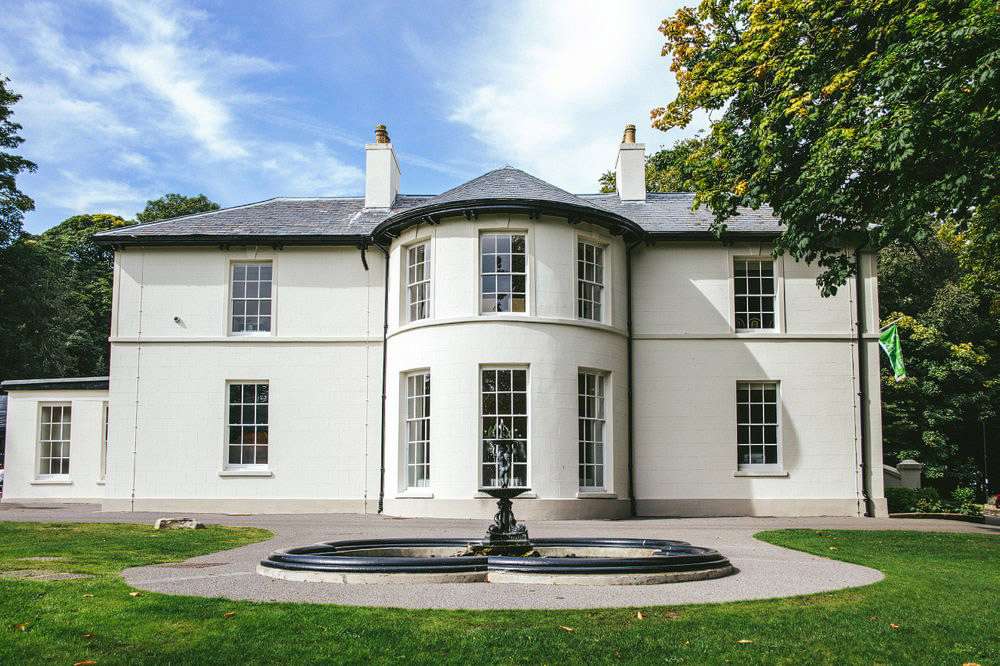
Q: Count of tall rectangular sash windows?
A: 11